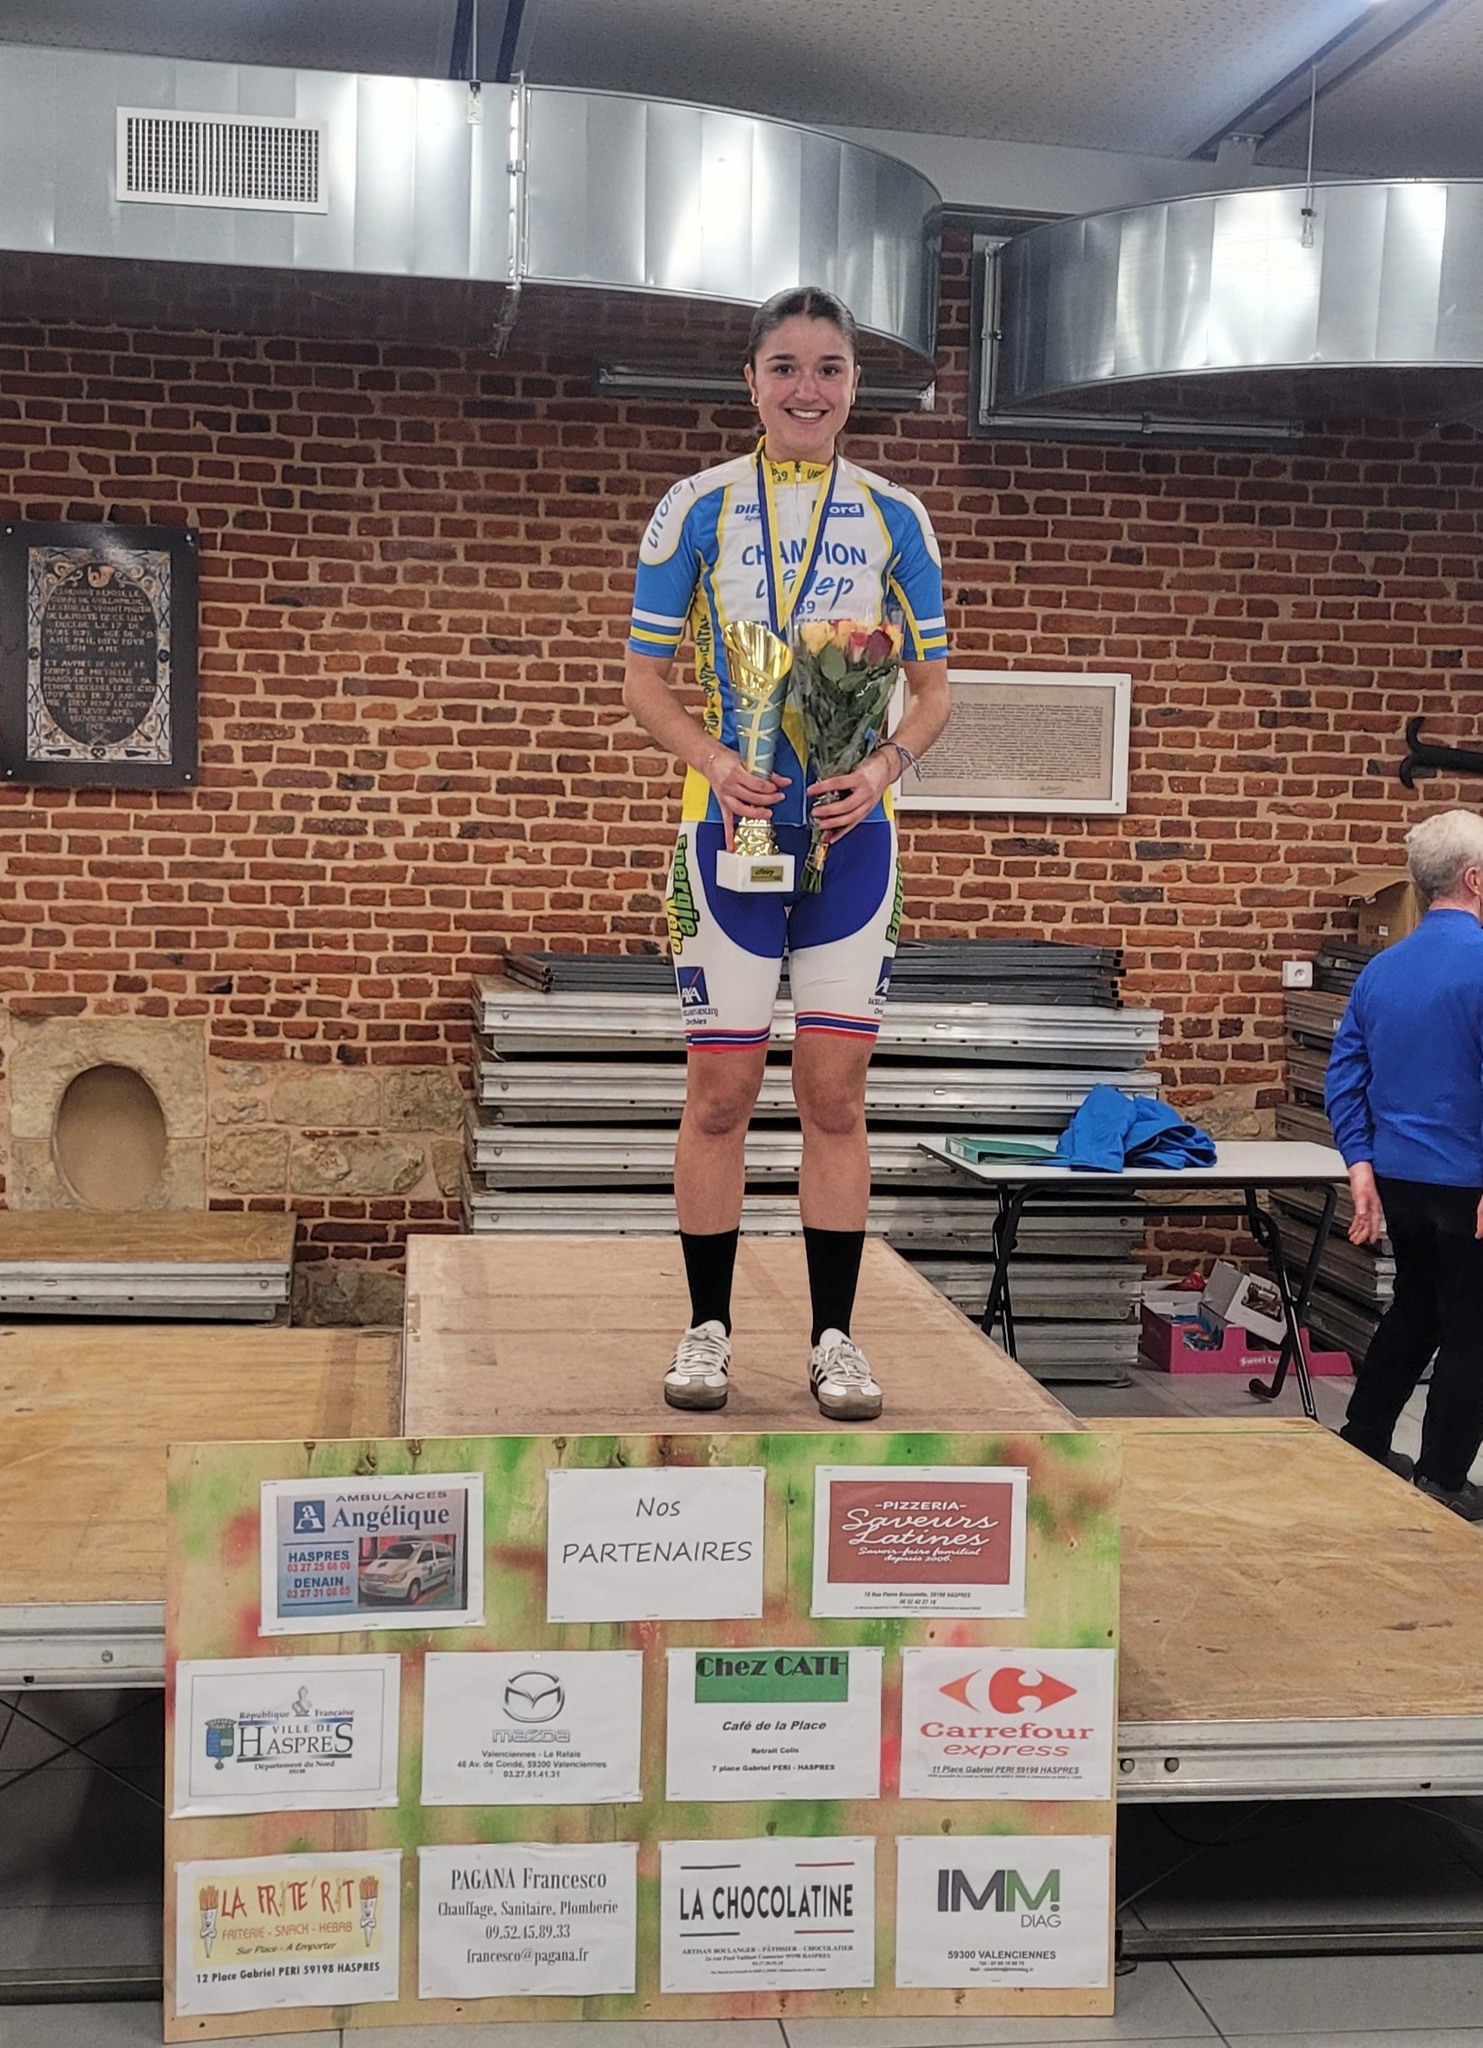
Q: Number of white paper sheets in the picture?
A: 11